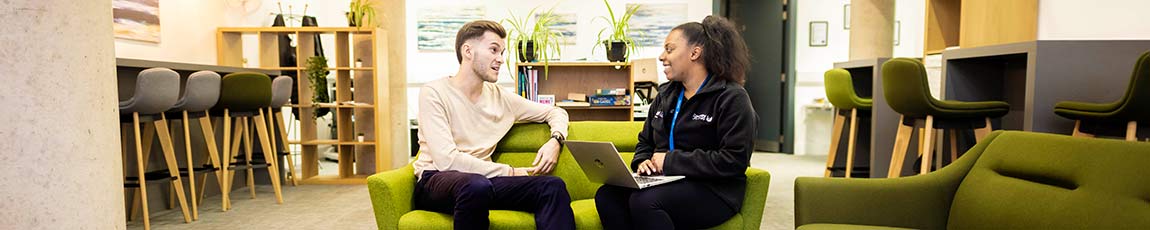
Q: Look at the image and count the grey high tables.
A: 3